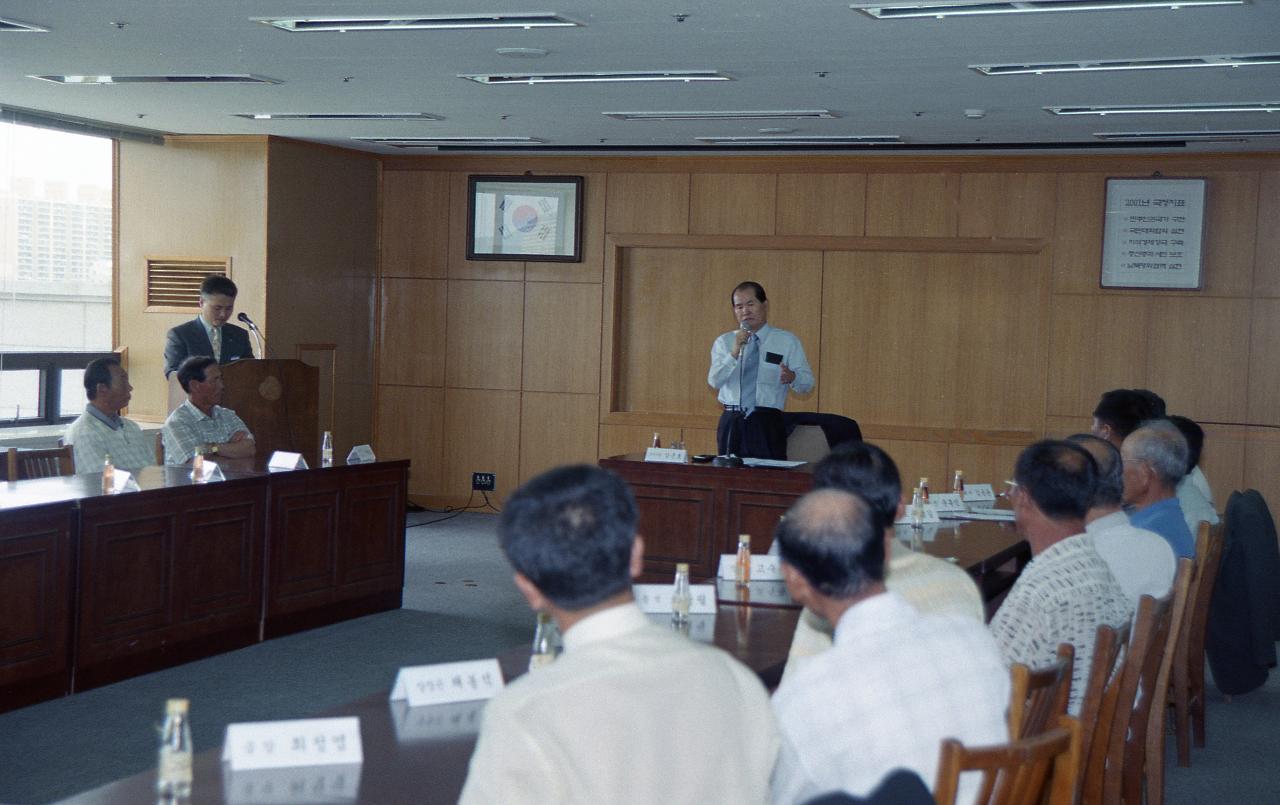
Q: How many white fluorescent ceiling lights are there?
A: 12